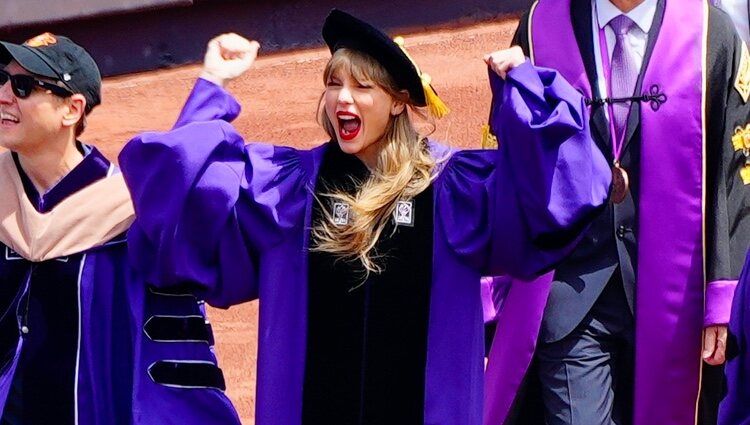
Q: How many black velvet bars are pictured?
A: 3